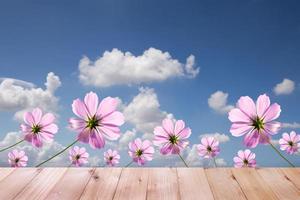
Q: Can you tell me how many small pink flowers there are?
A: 7